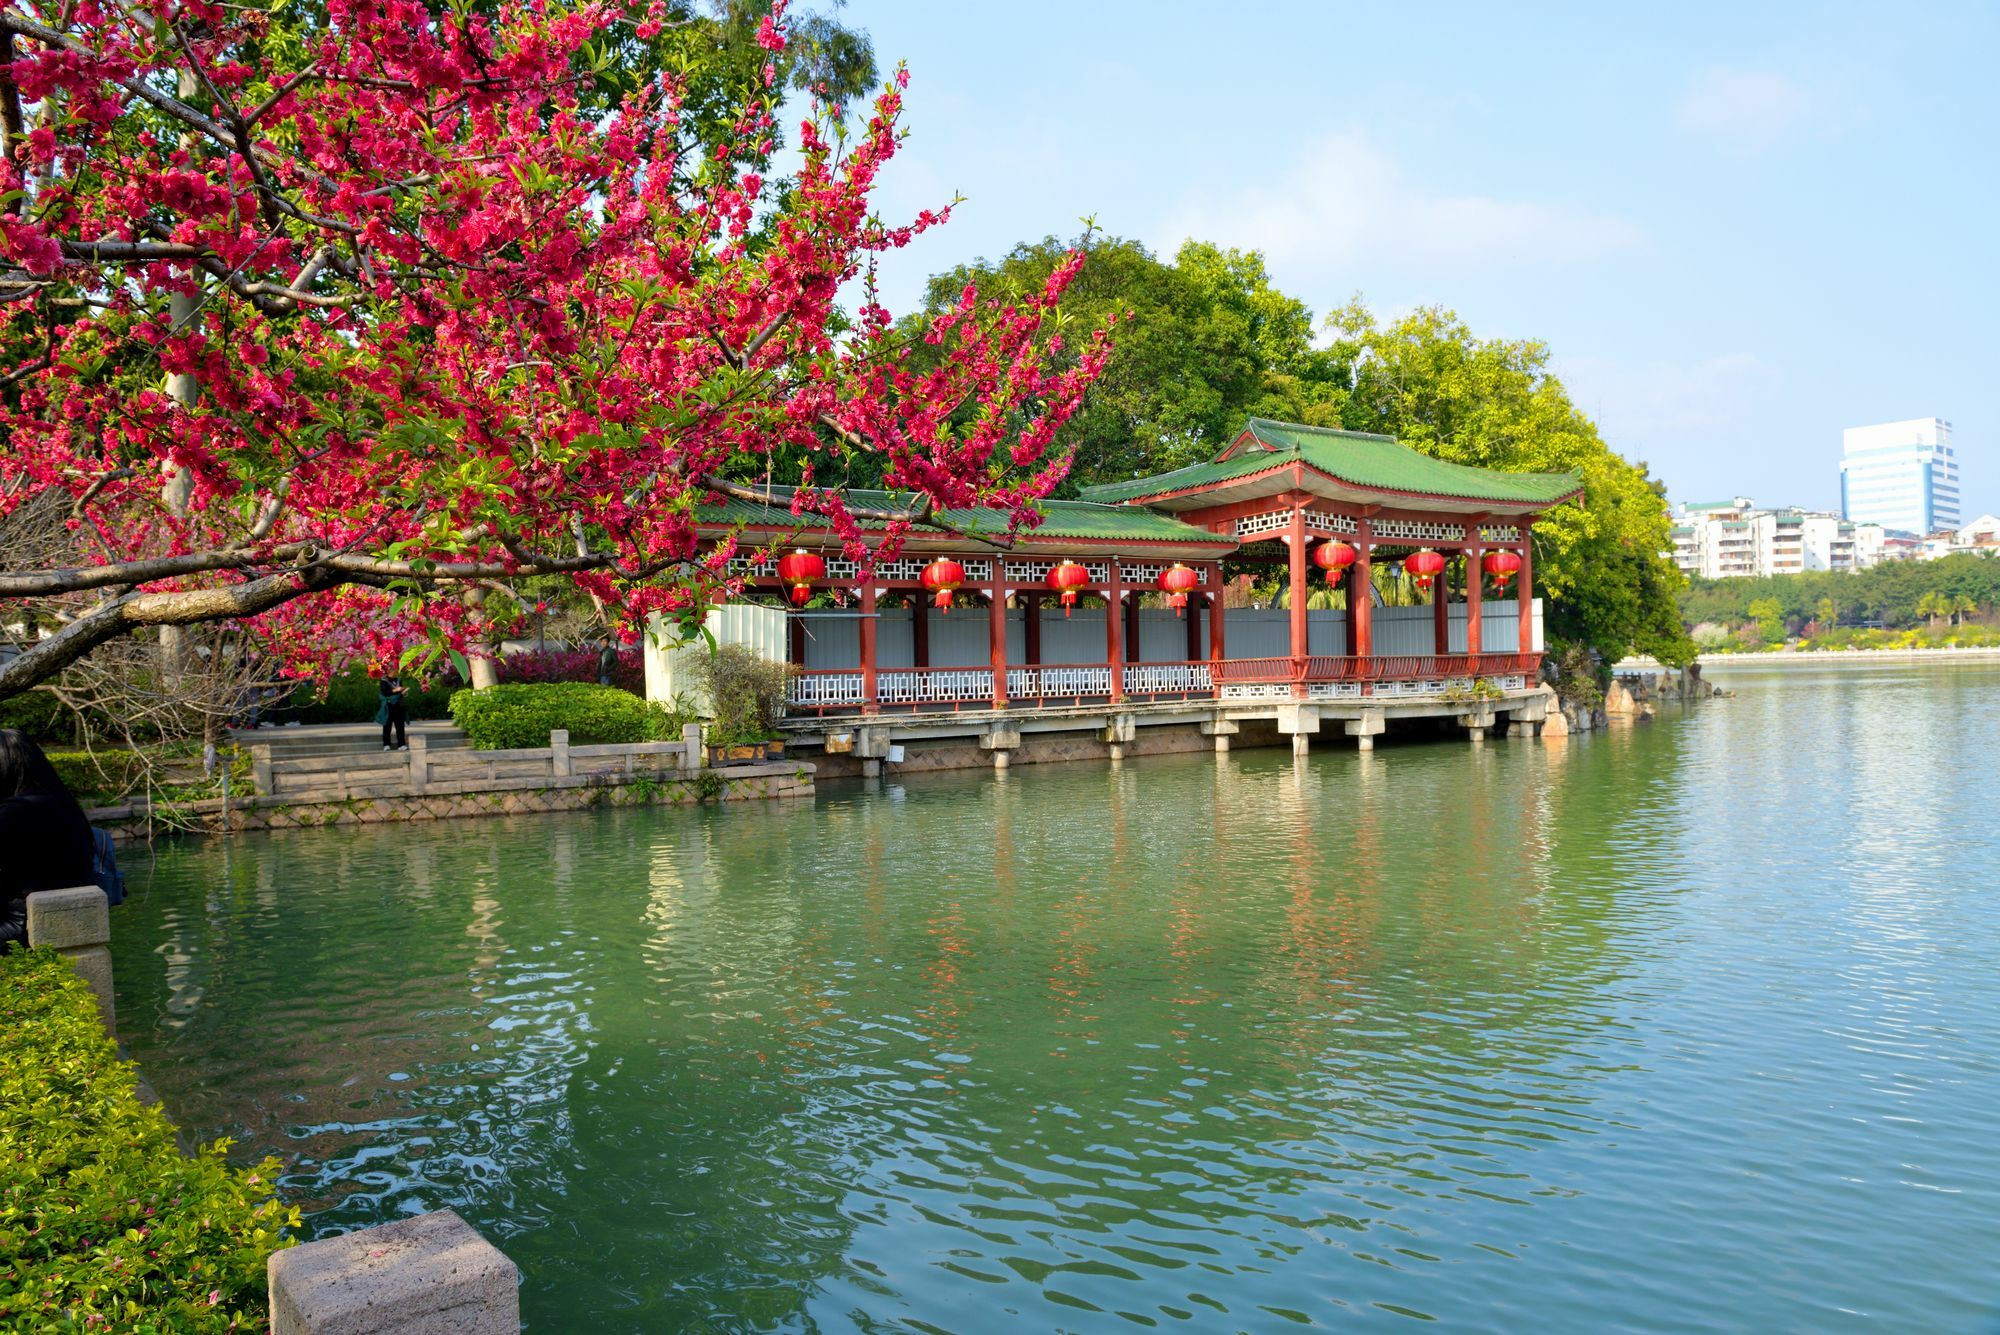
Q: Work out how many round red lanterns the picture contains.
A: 7